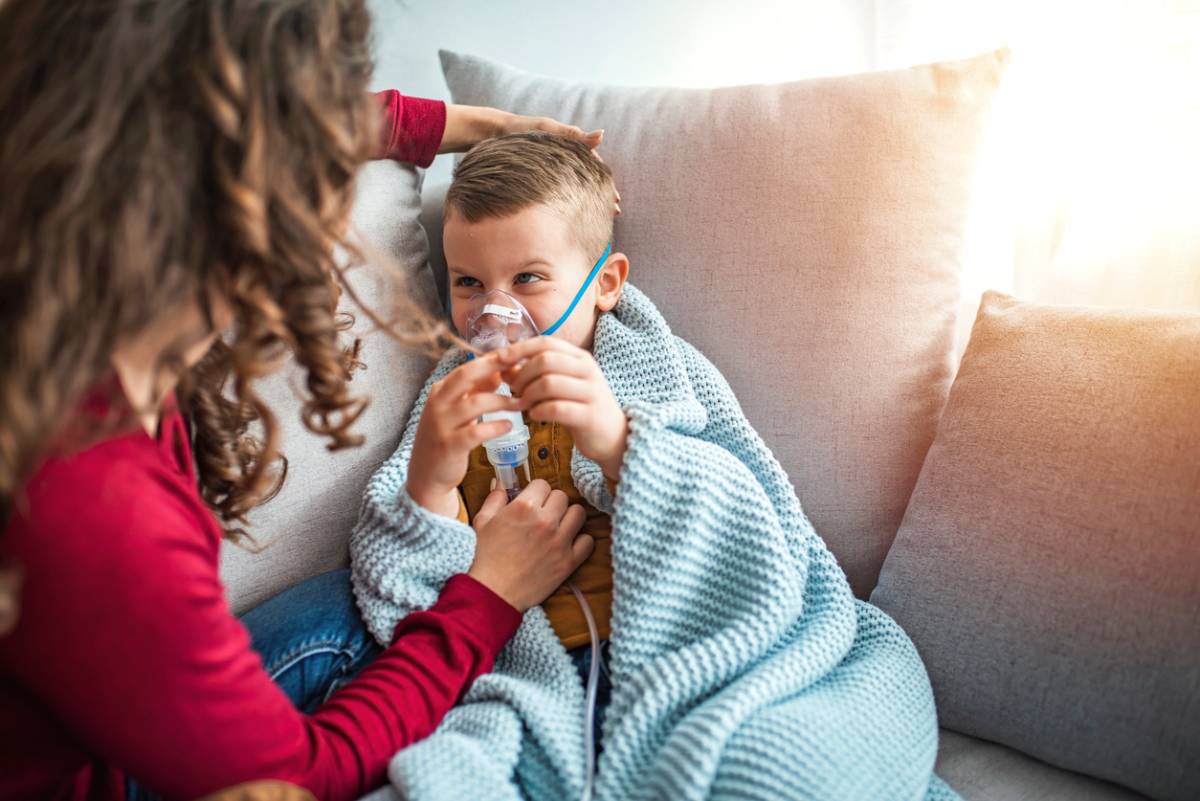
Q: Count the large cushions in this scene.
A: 3